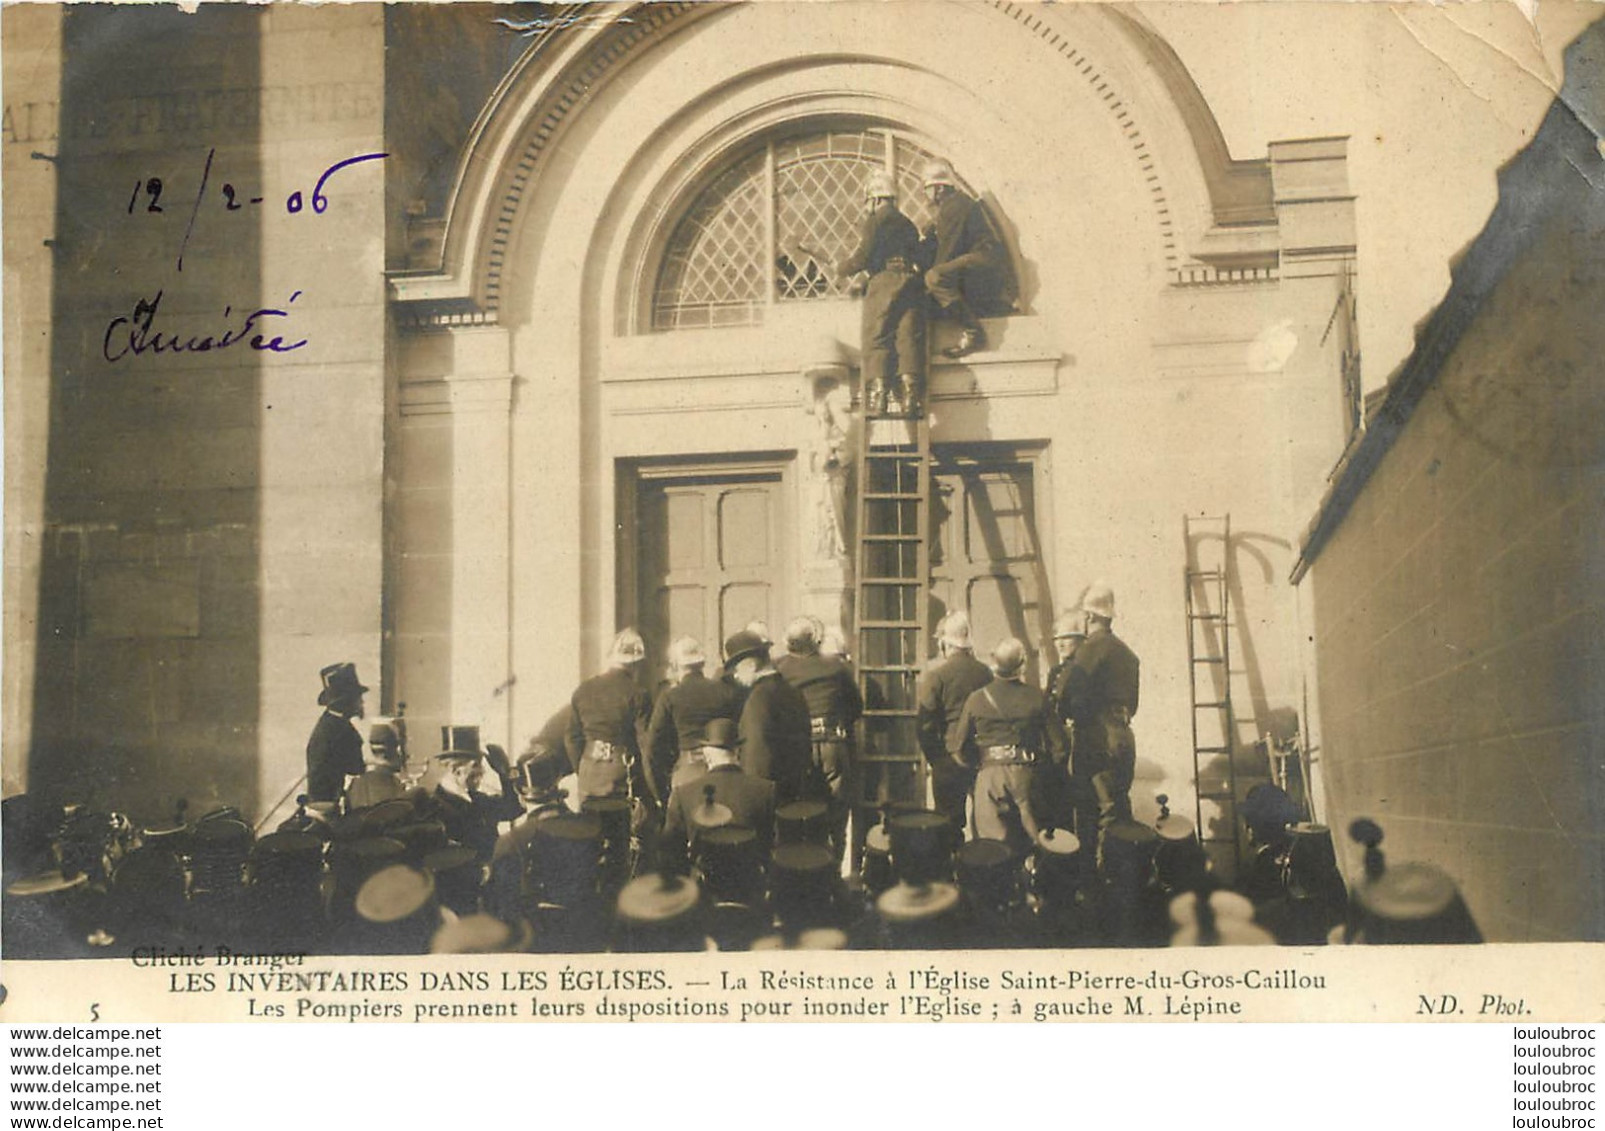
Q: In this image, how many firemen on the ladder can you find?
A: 2